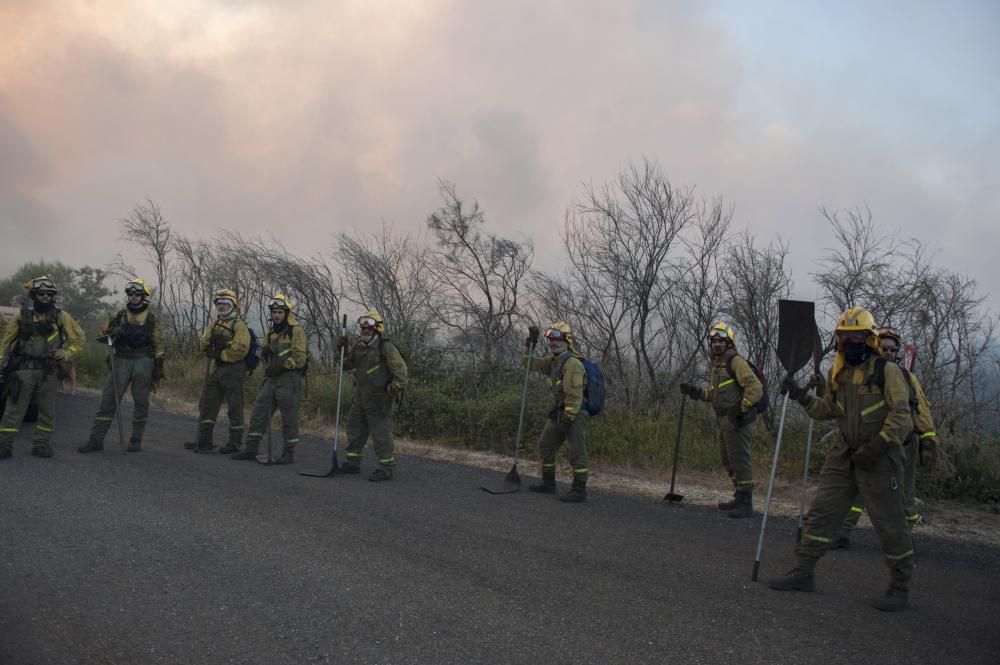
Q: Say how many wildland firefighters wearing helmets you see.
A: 9